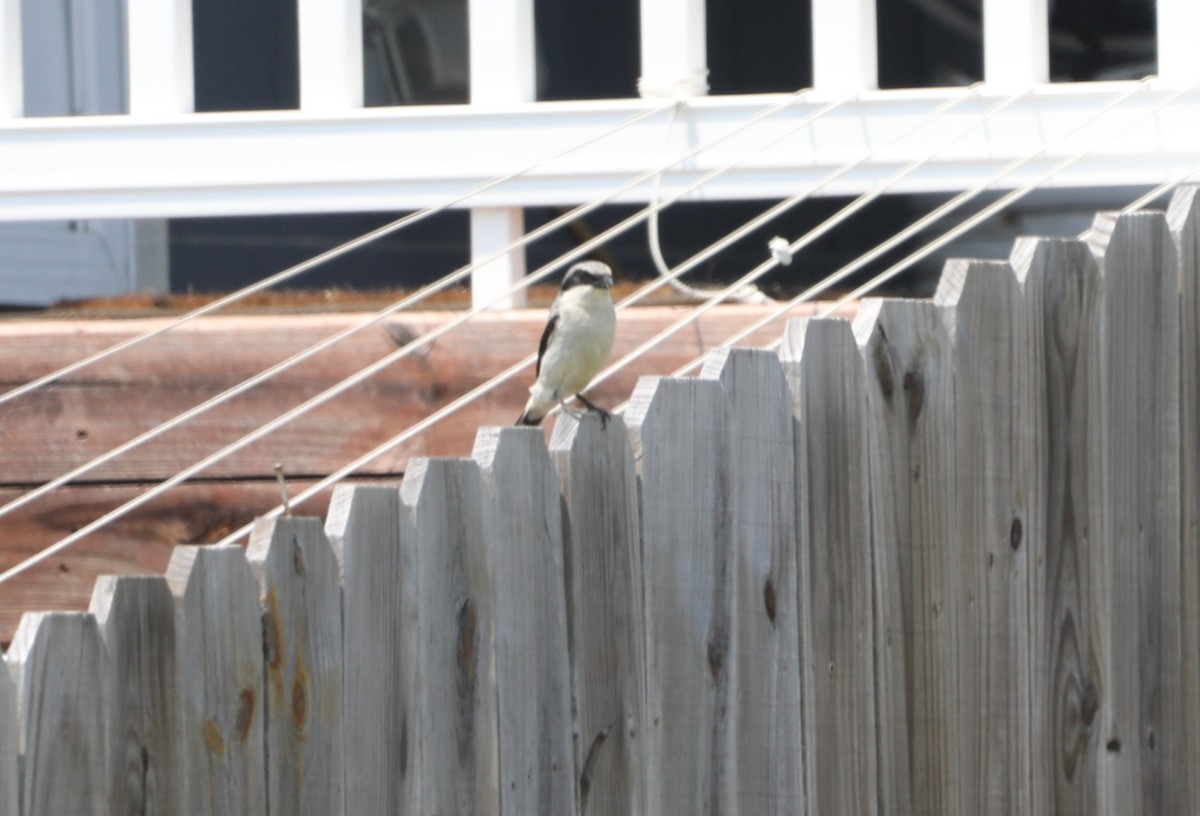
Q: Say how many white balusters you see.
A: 8